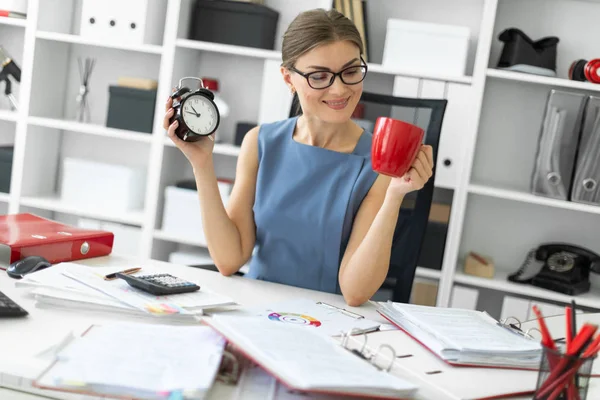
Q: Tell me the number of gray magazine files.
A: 2